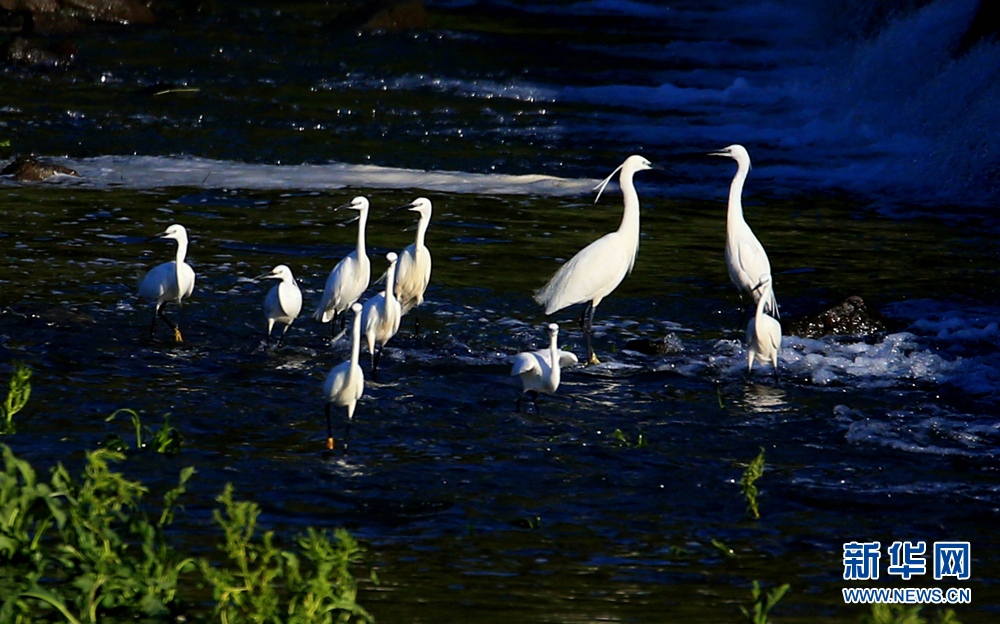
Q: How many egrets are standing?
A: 10